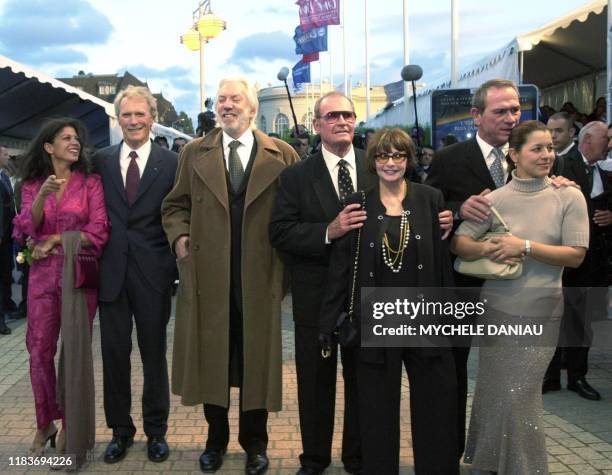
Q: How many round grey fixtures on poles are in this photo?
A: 2